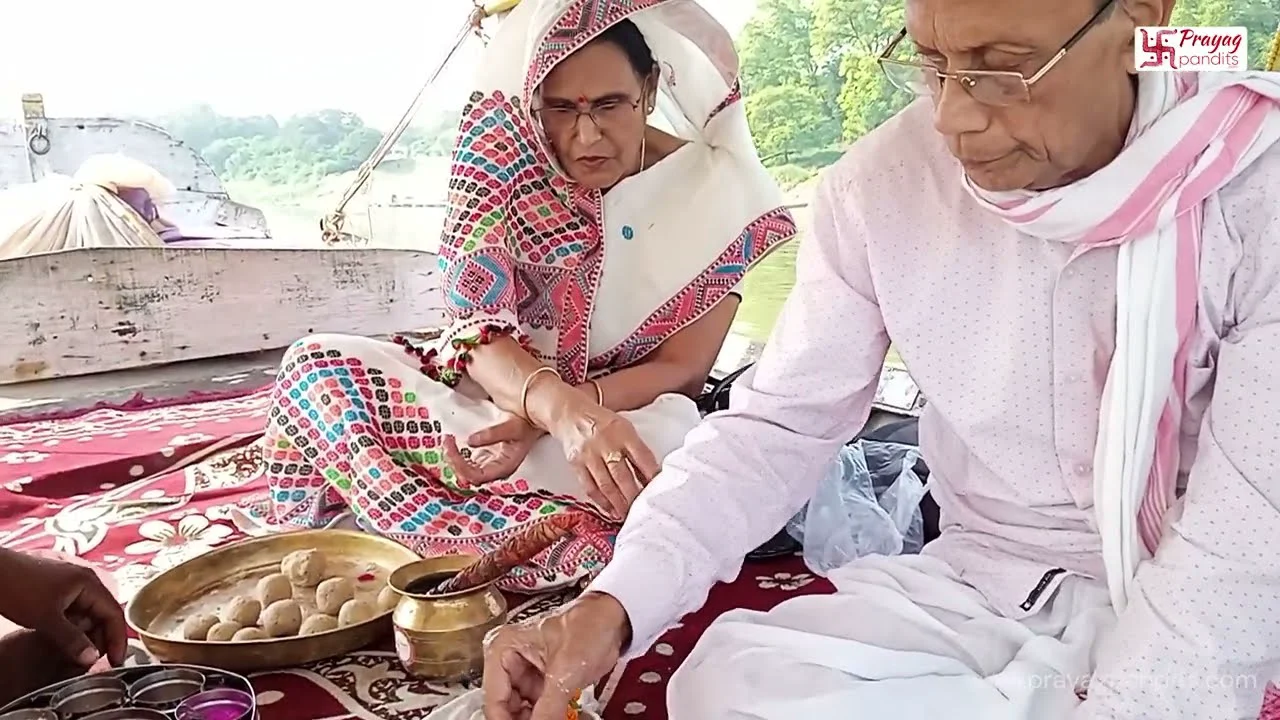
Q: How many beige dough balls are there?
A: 11